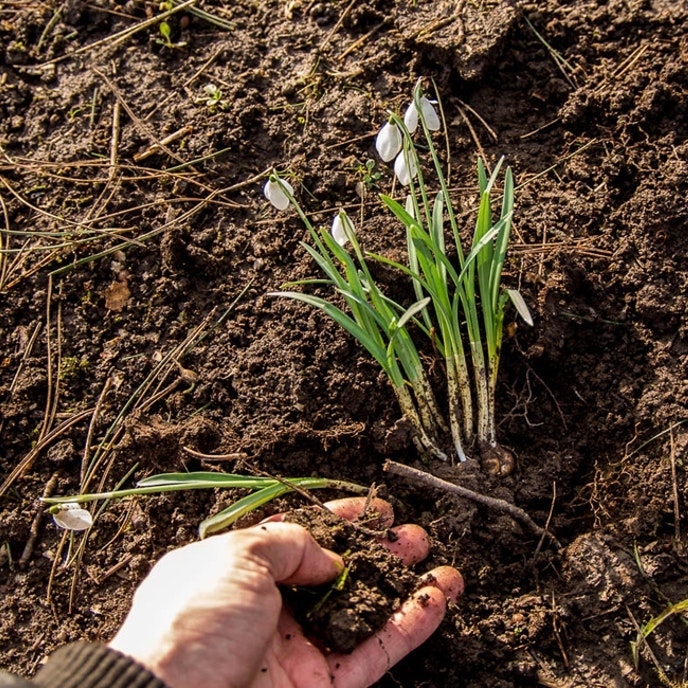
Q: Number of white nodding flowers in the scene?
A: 6